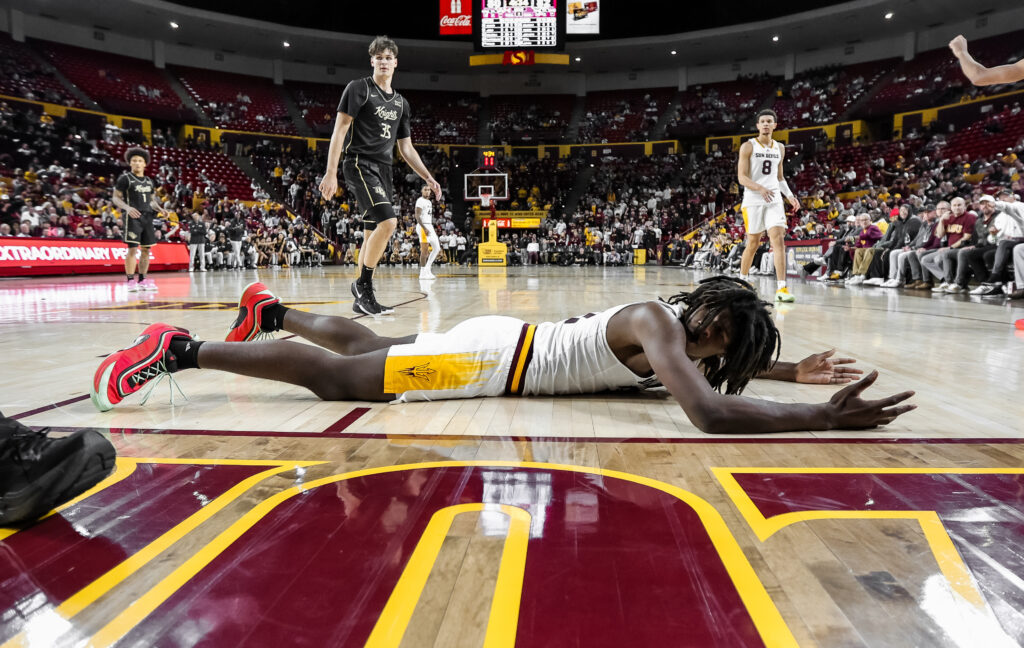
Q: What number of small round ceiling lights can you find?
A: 6